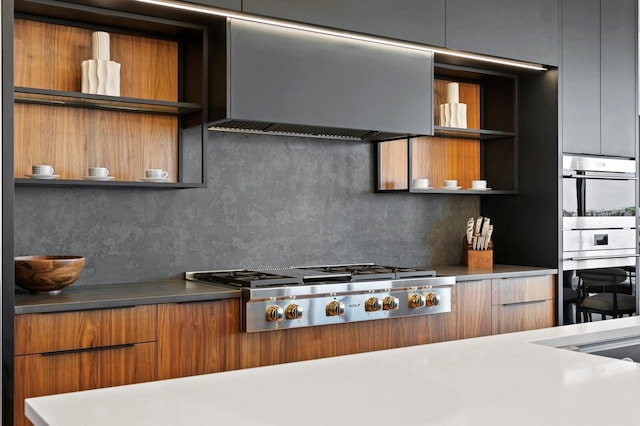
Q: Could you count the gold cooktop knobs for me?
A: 7